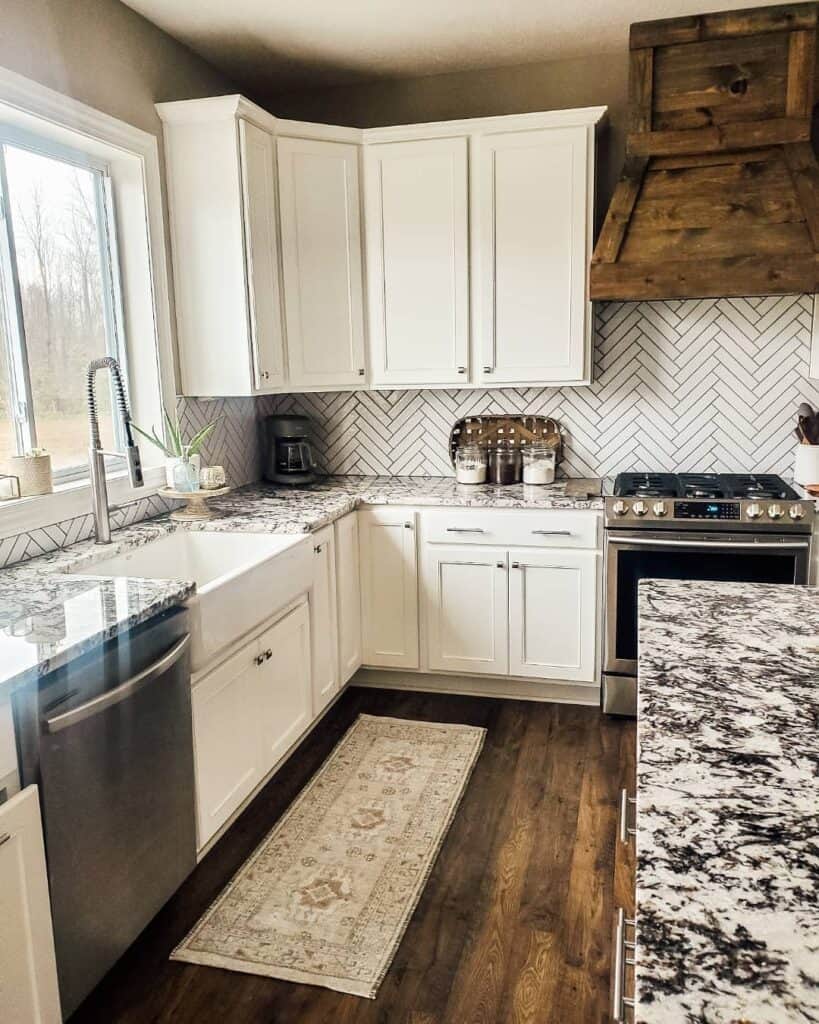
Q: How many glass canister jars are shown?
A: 3